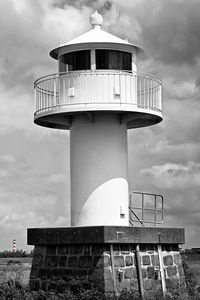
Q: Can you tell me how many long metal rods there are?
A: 3